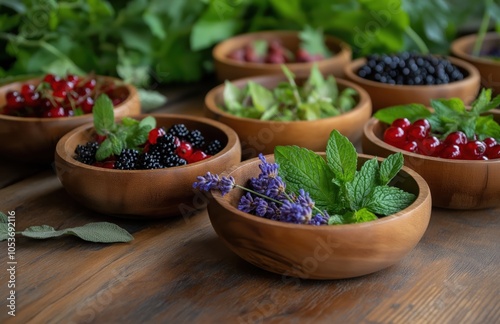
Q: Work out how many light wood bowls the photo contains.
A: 8